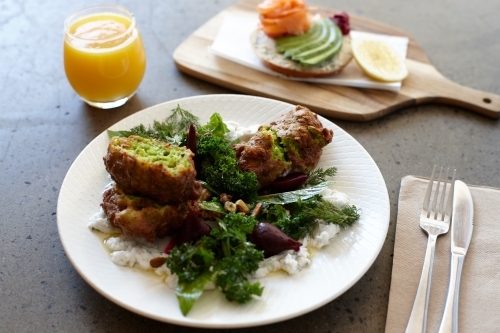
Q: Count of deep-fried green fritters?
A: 3